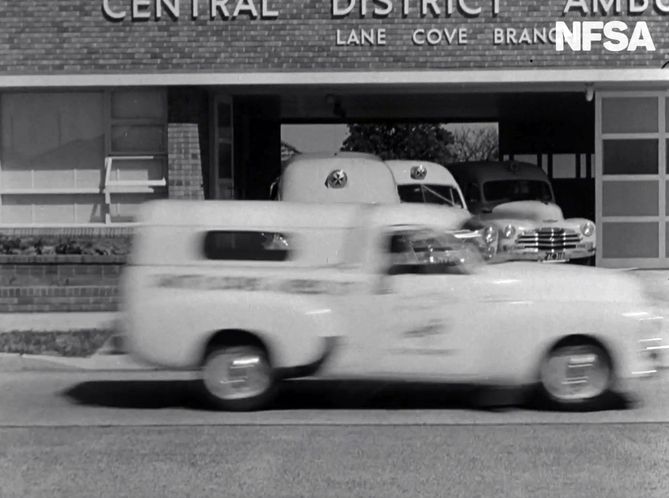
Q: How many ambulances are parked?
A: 3